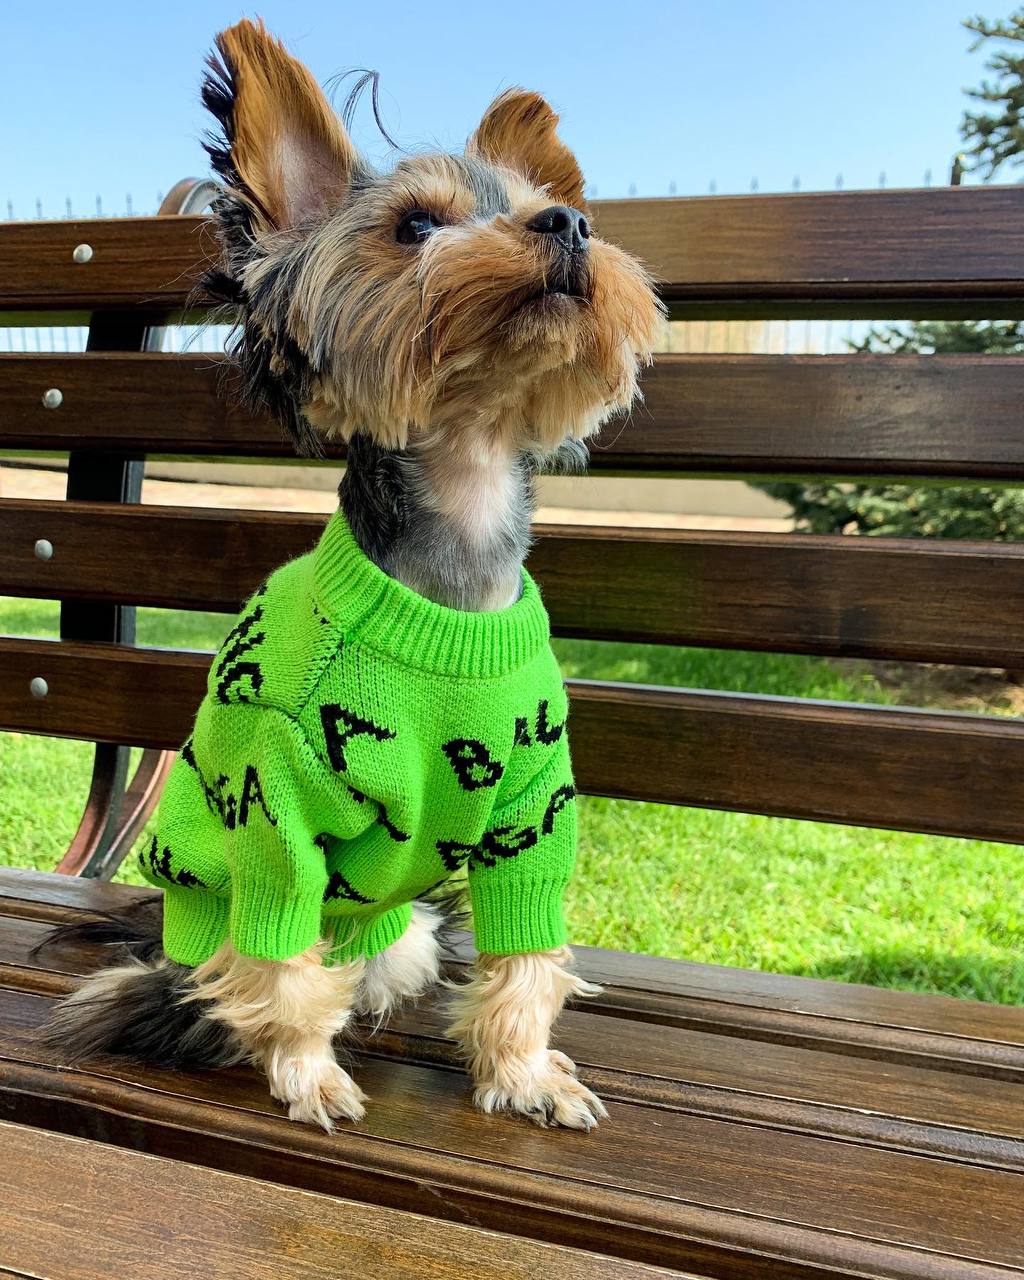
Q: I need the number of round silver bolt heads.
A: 4